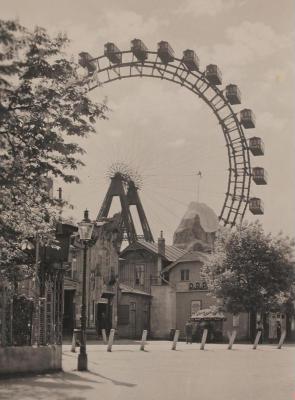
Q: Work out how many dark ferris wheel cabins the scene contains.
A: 11